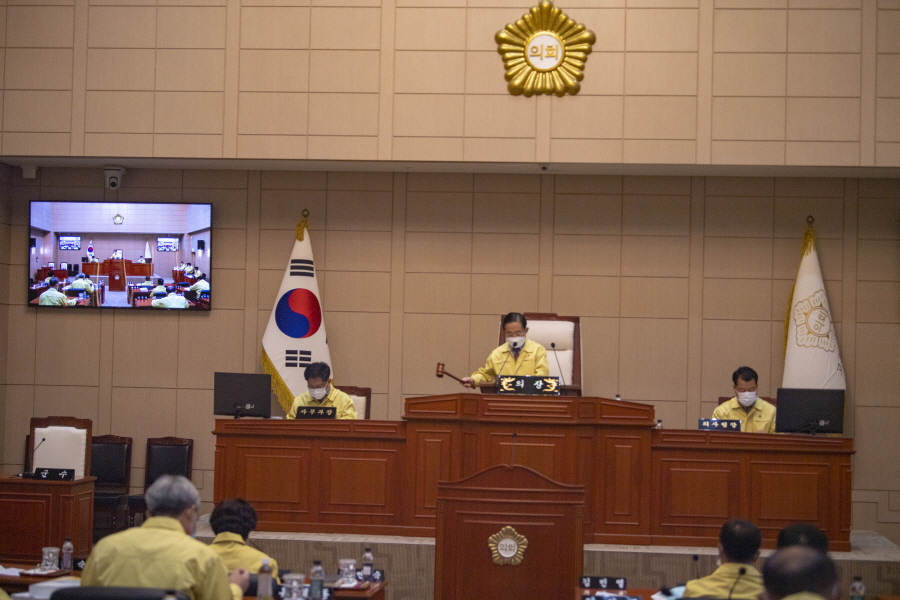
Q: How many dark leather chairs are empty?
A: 2